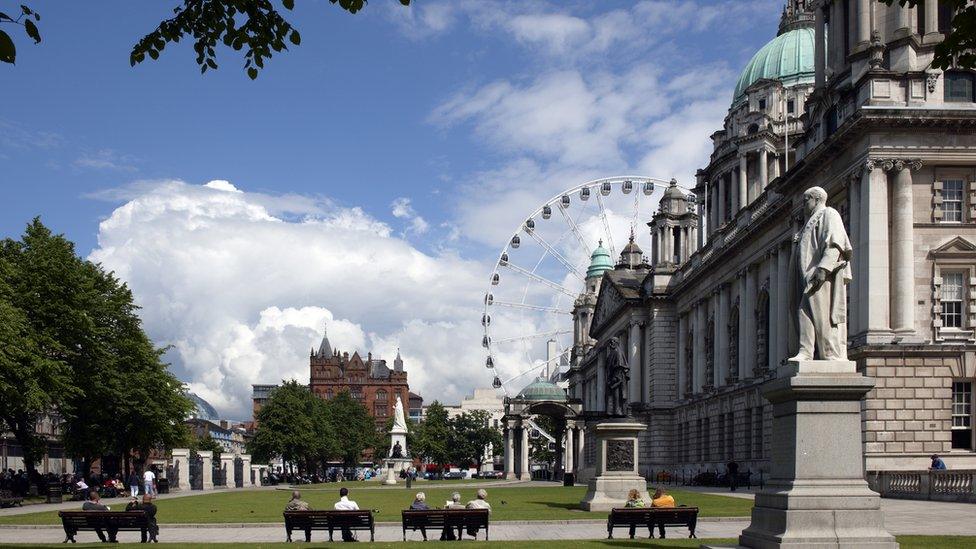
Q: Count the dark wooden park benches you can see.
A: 4